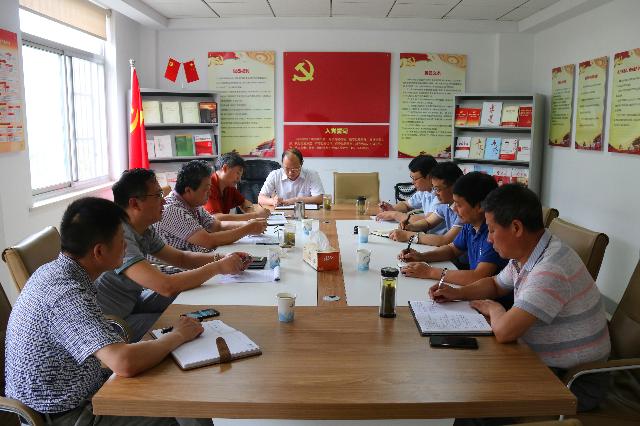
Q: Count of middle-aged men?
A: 9